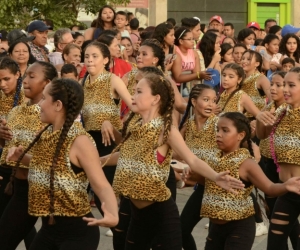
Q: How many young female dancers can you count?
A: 13